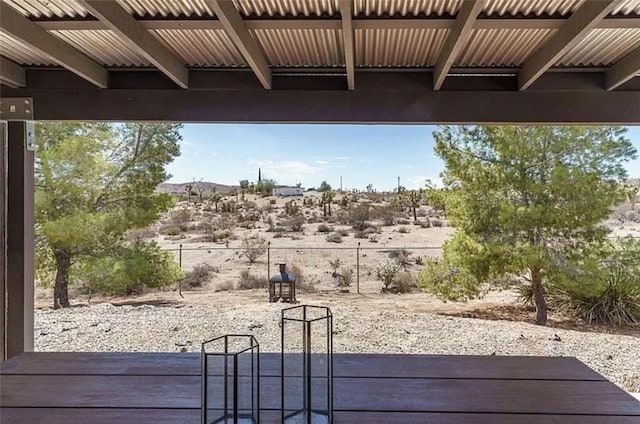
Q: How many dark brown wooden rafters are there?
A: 8